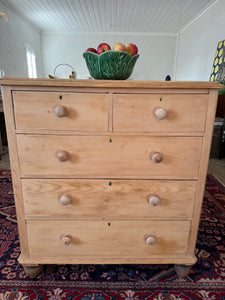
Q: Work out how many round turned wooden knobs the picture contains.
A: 8